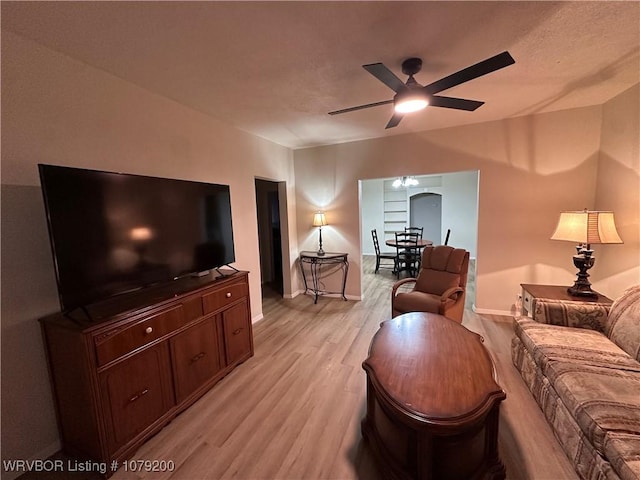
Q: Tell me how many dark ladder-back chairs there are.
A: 4